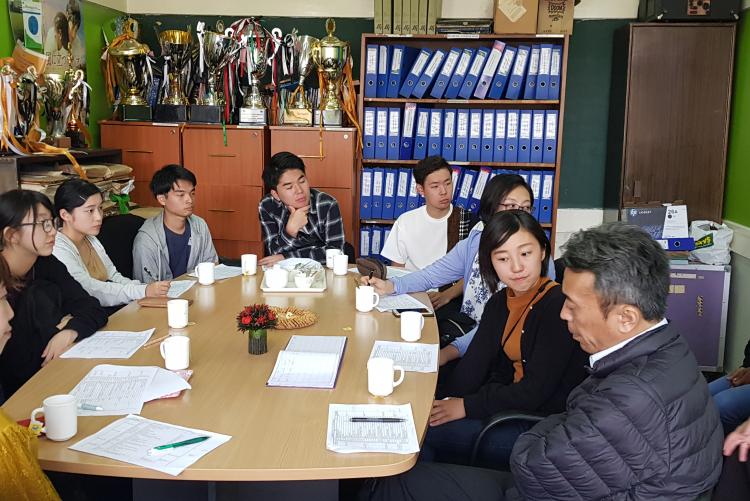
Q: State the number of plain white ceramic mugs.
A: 10